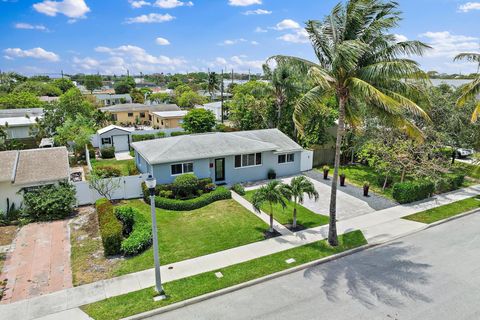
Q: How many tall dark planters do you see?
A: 3